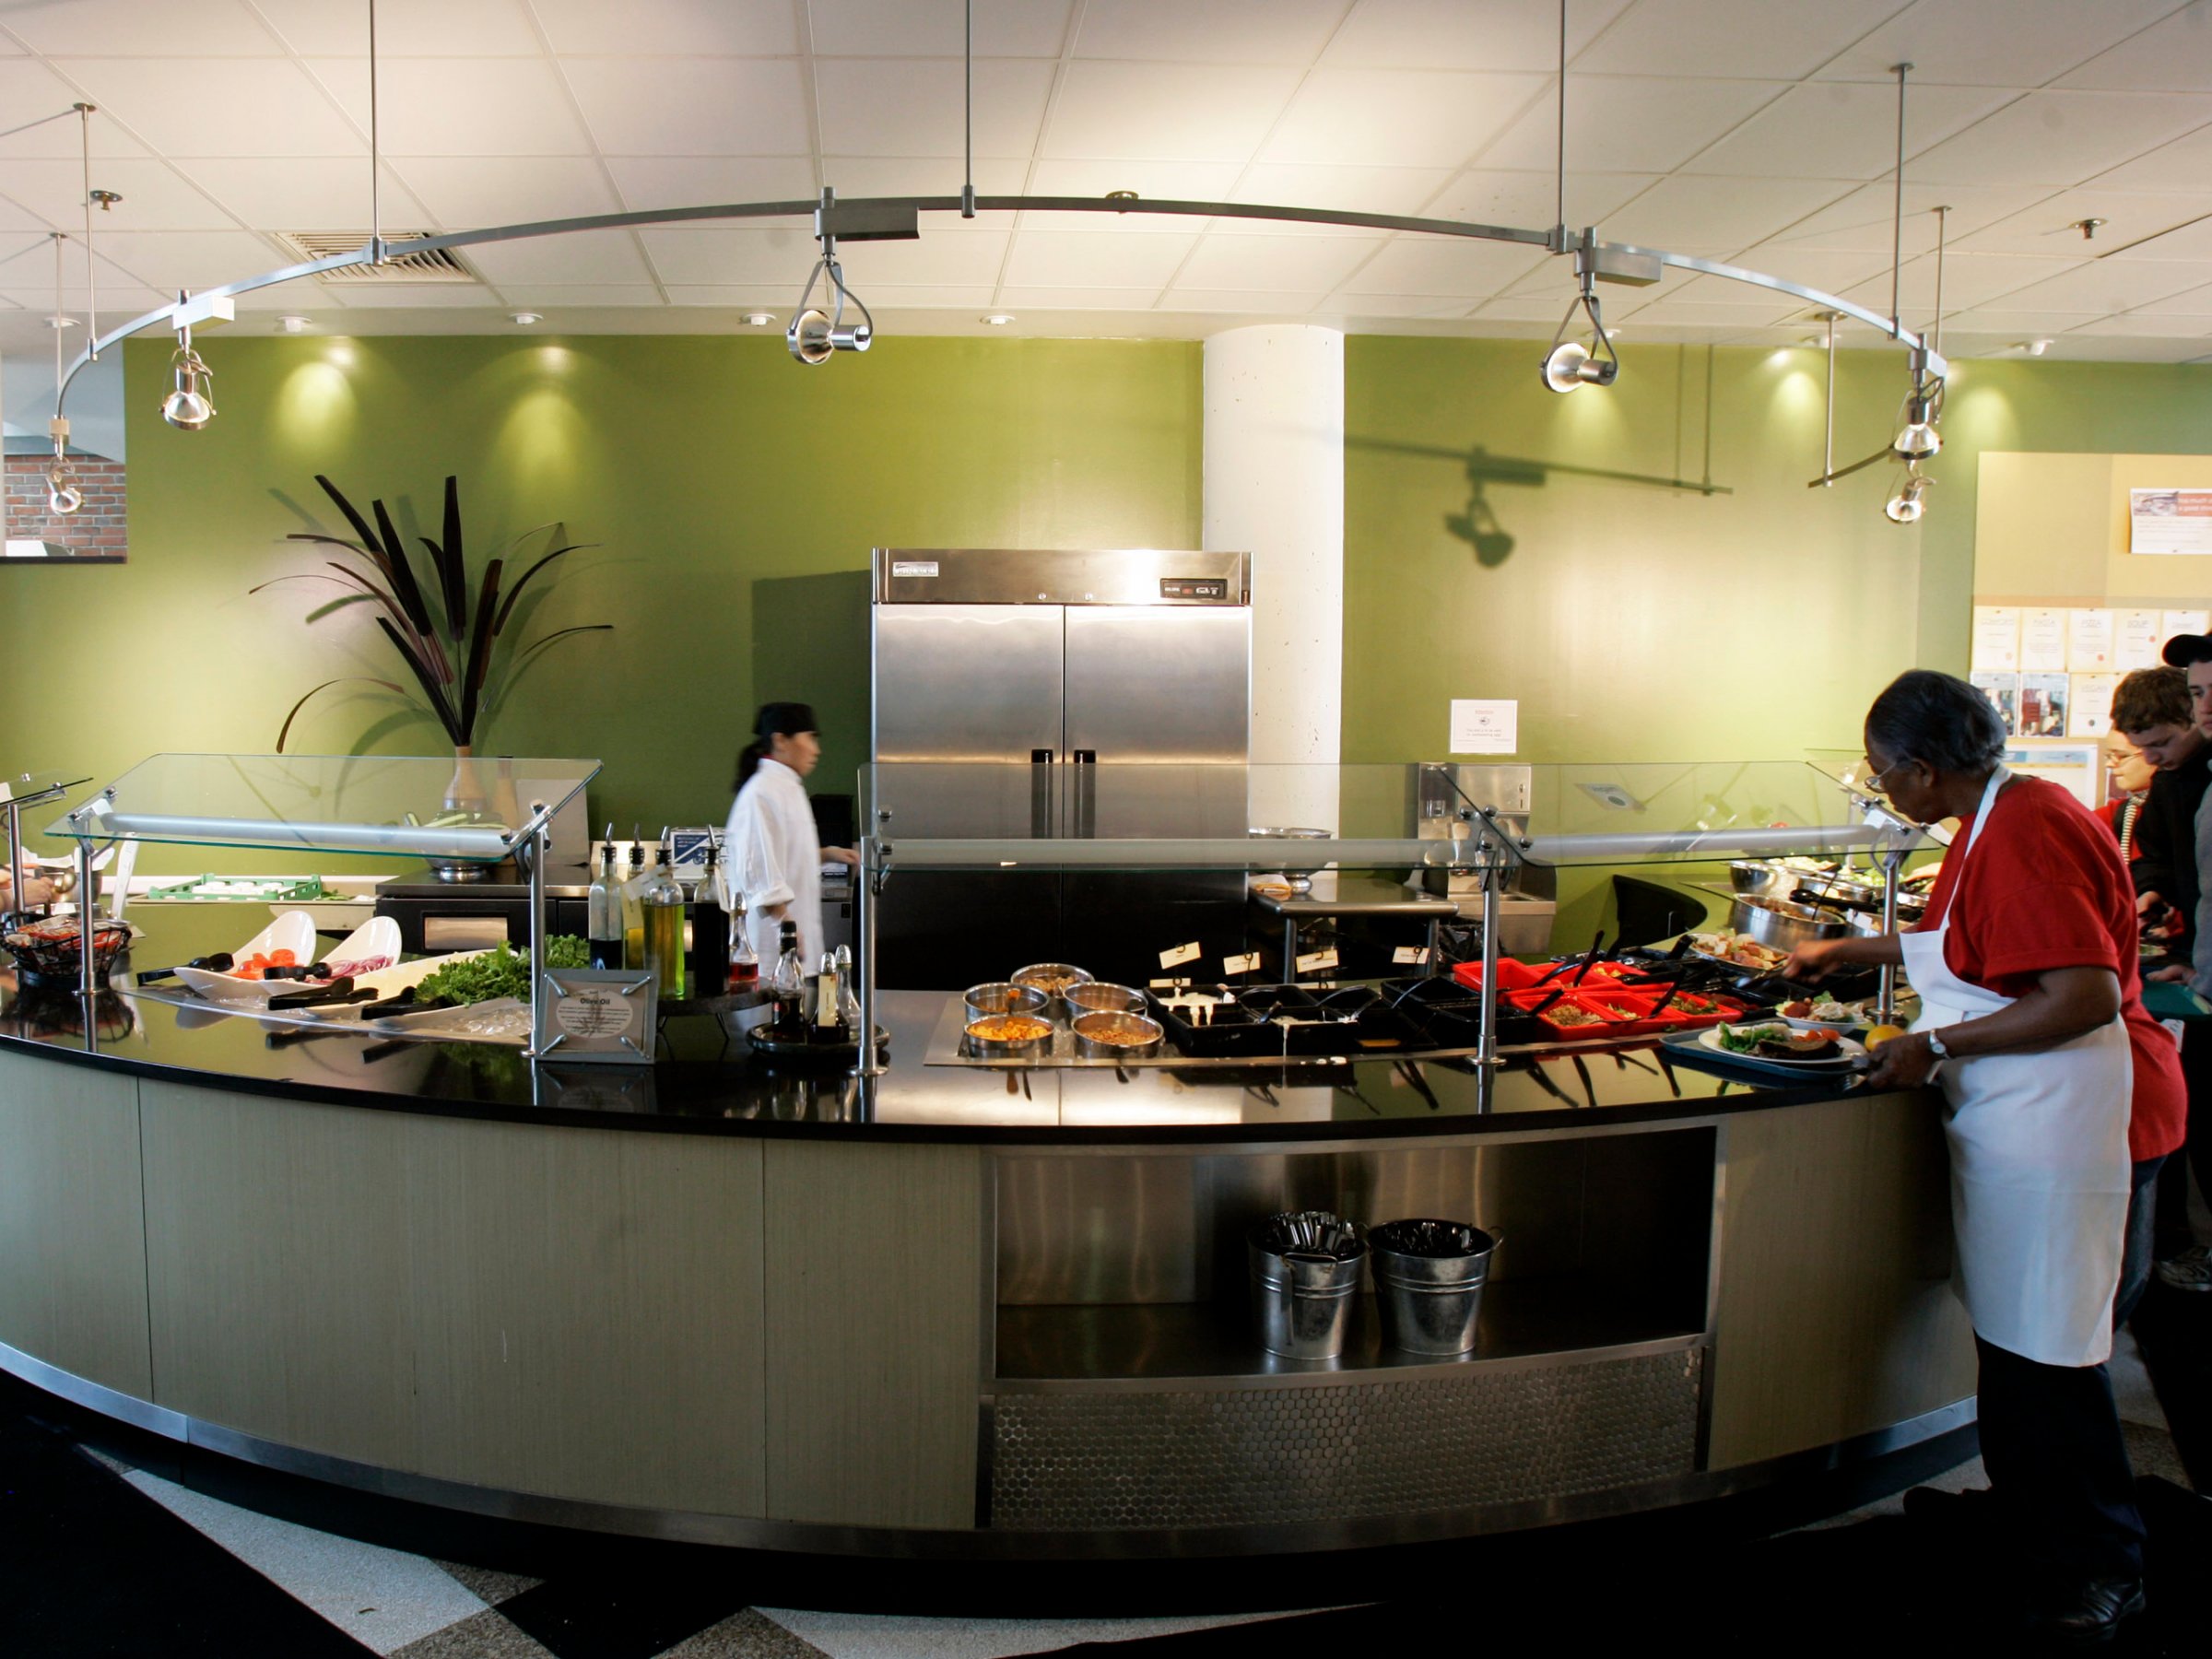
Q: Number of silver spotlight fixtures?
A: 6